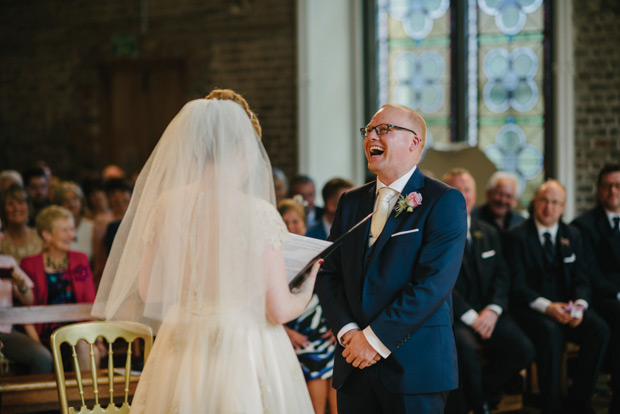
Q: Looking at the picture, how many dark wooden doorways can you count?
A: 1